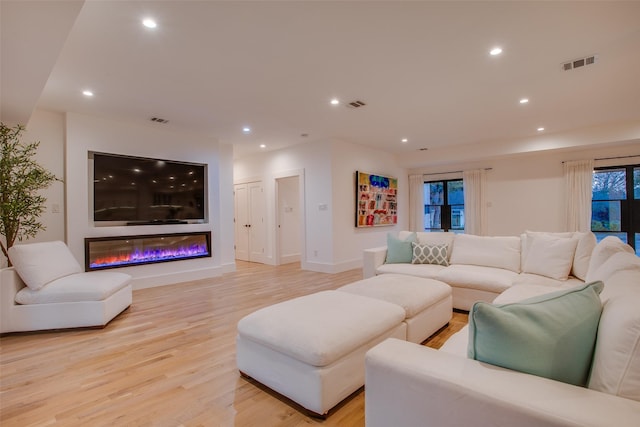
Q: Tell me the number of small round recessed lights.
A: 9